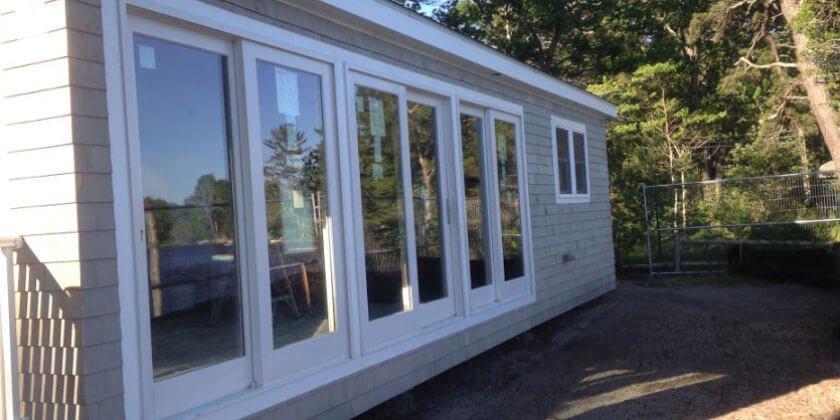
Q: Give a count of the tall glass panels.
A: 6